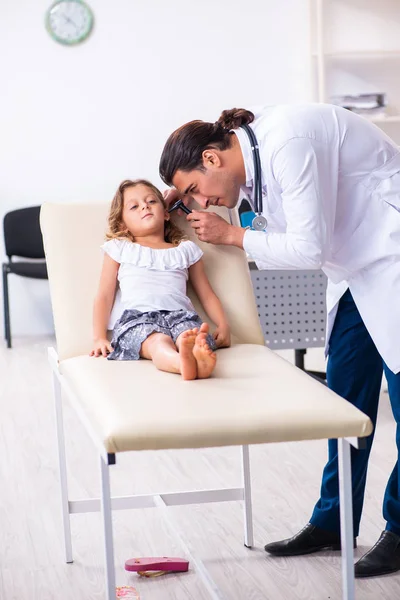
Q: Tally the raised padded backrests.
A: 1